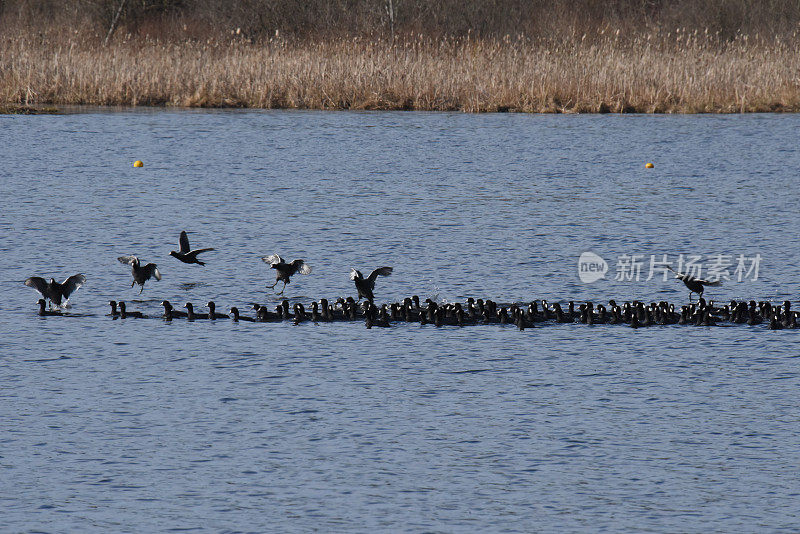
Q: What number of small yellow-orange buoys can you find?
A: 2